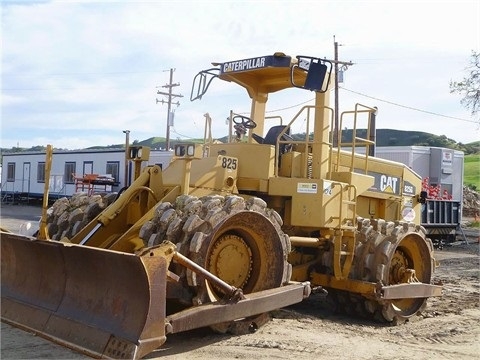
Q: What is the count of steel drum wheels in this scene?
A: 3